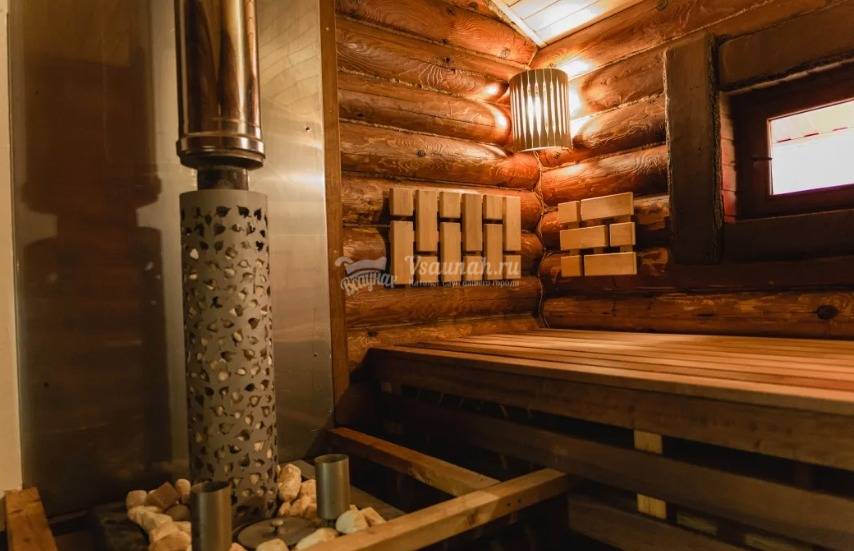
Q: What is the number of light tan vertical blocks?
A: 12